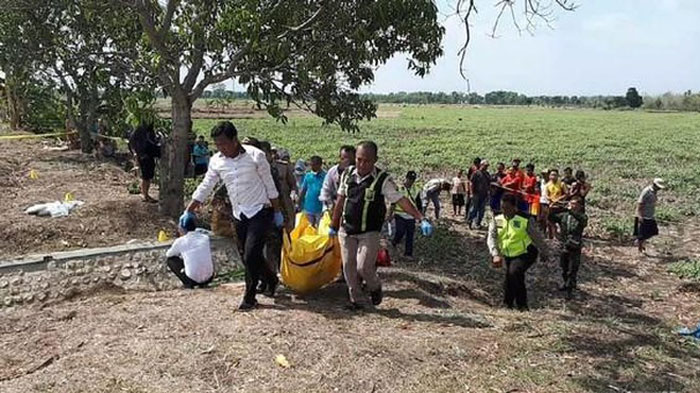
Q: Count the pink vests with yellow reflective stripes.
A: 0